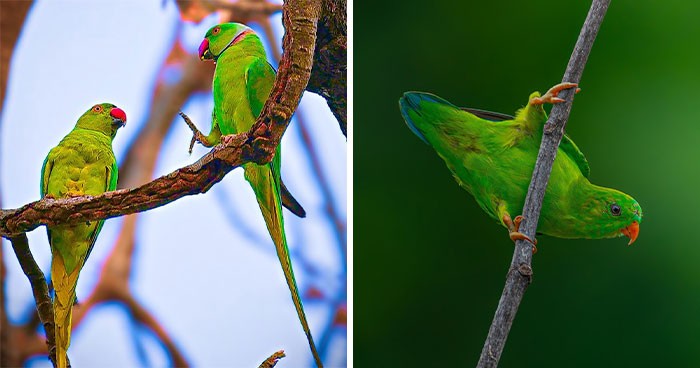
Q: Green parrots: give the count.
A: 3